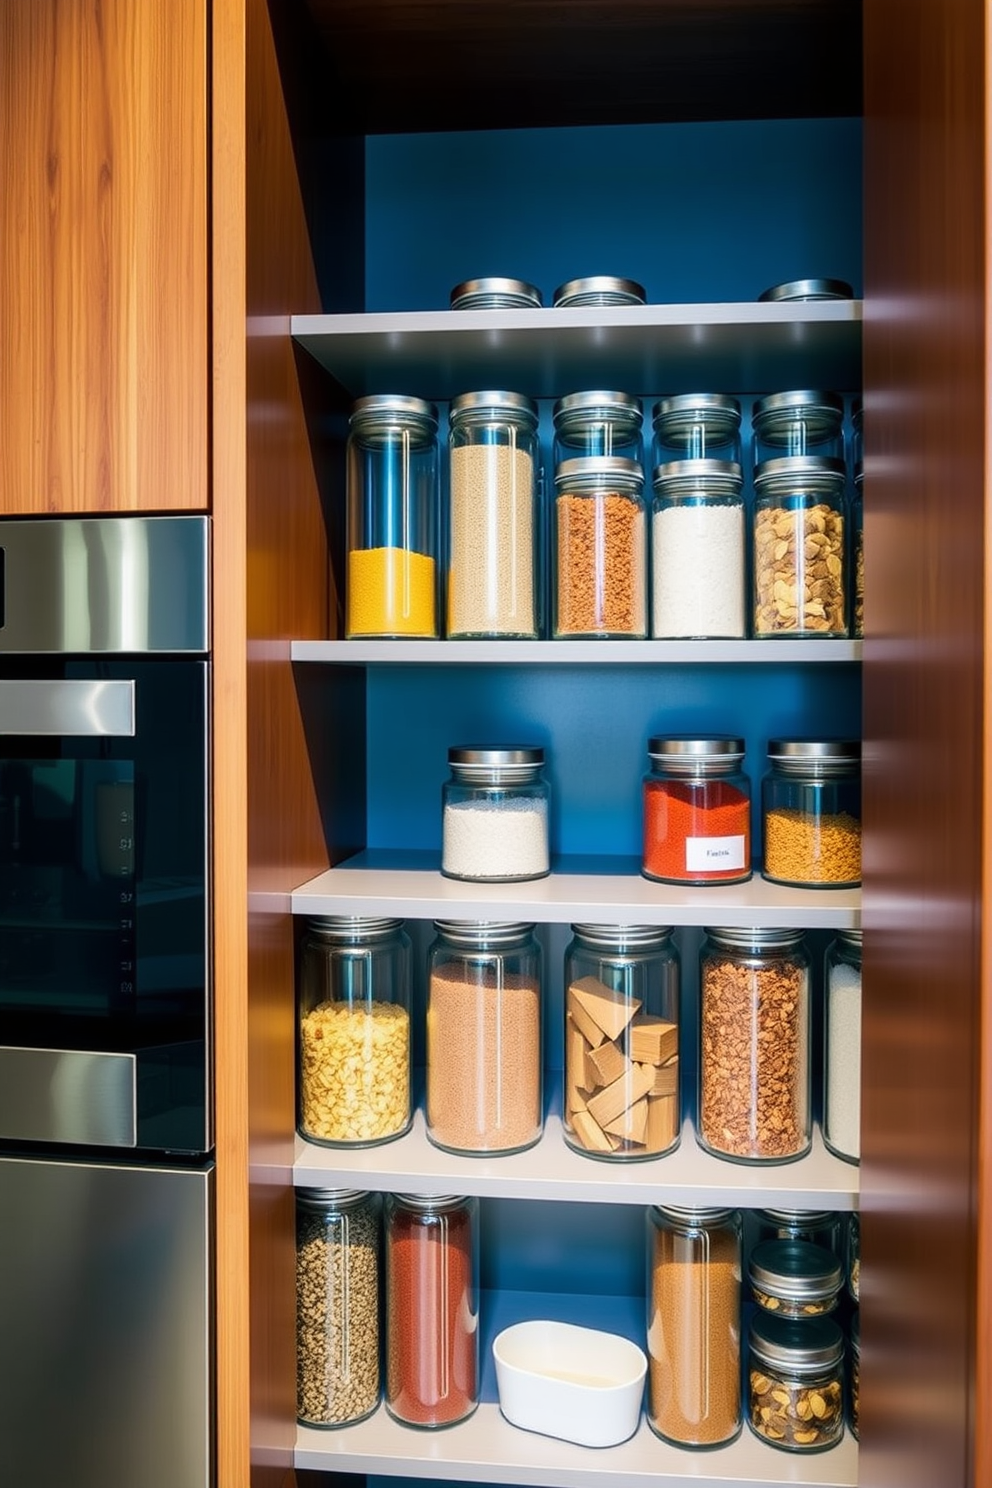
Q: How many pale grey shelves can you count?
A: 5